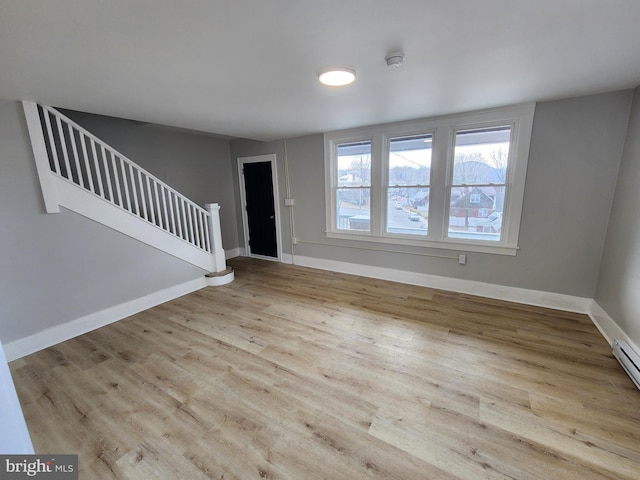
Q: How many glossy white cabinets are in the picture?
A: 0